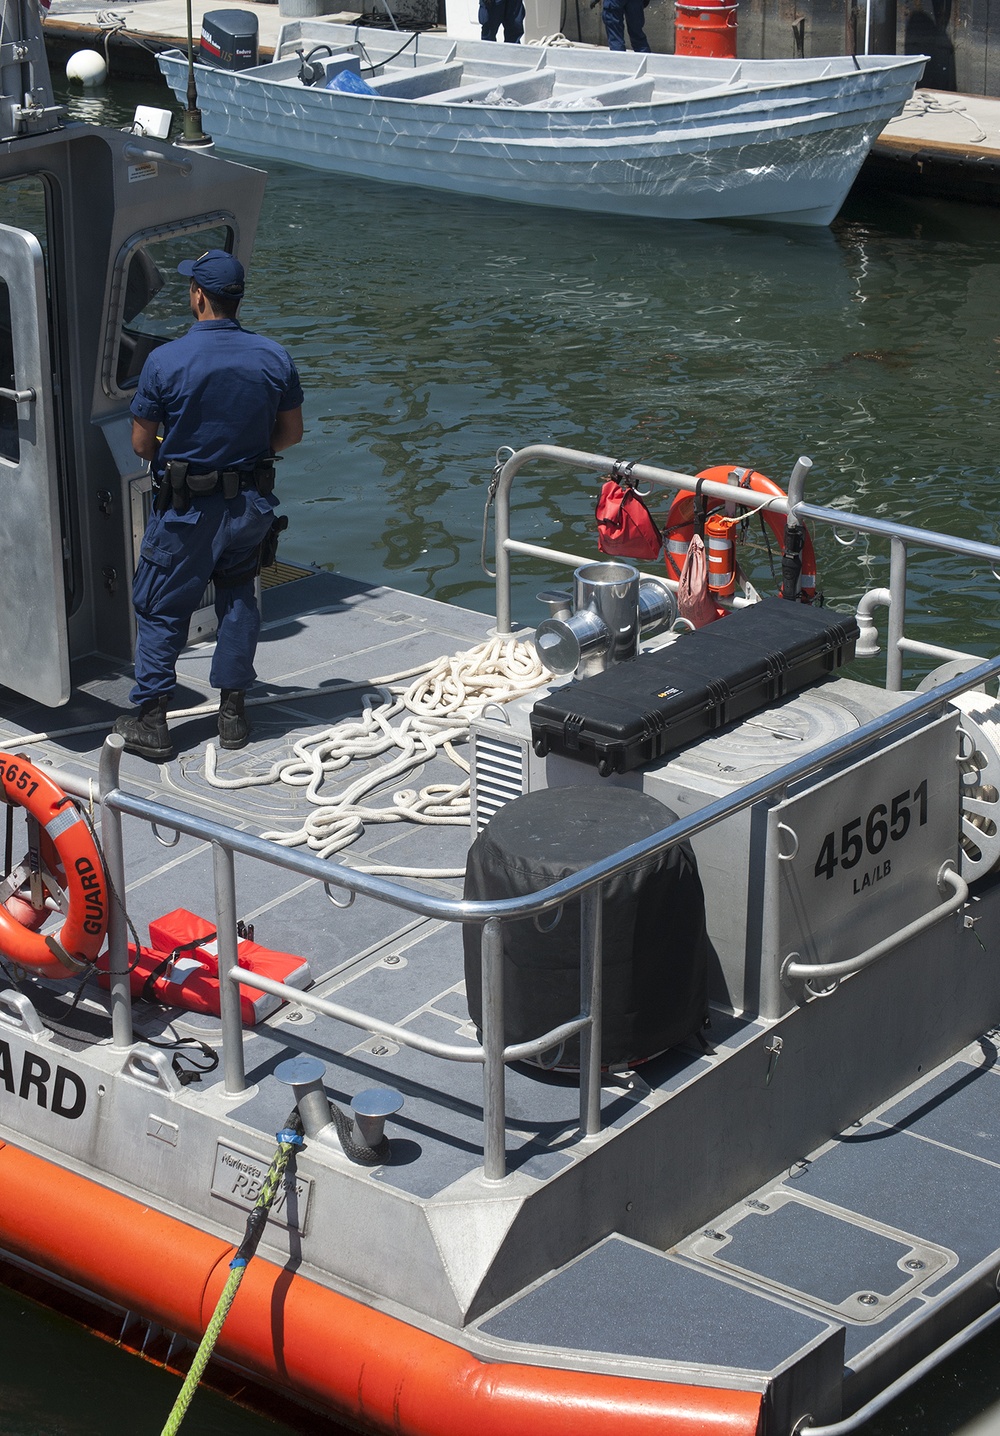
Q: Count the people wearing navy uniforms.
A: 3